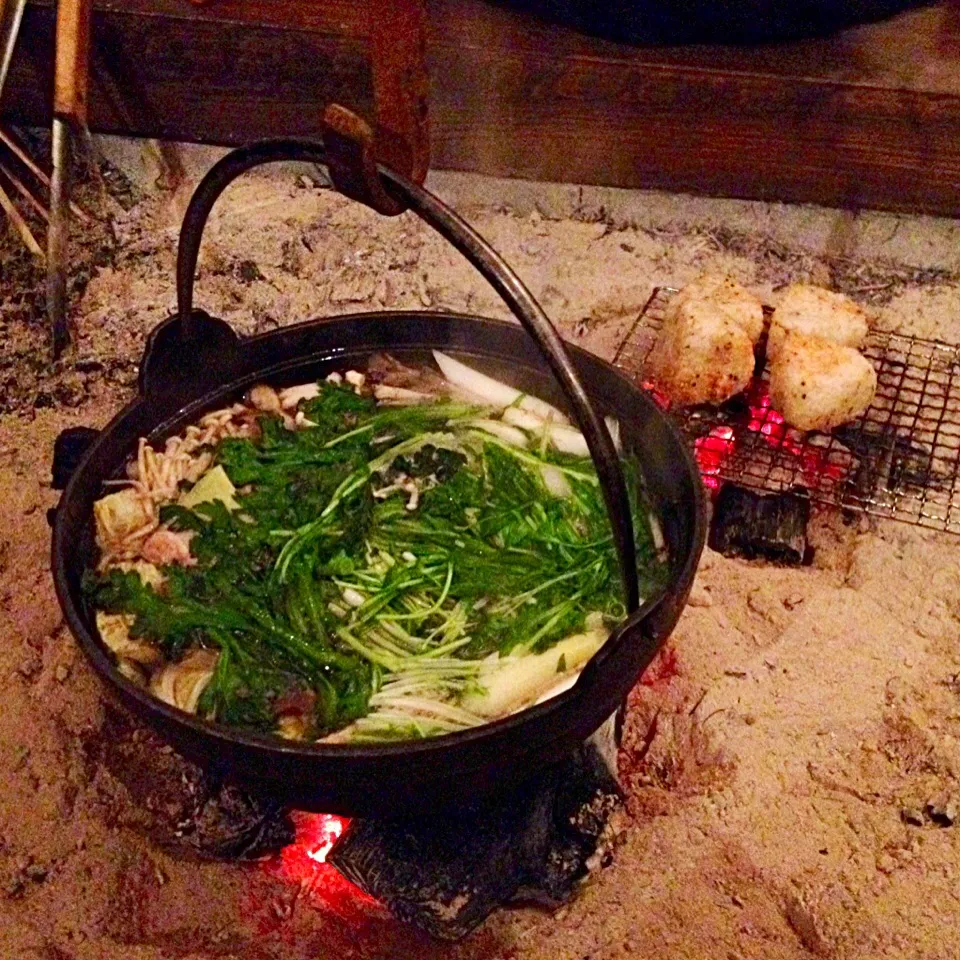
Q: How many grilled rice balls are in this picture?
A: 4